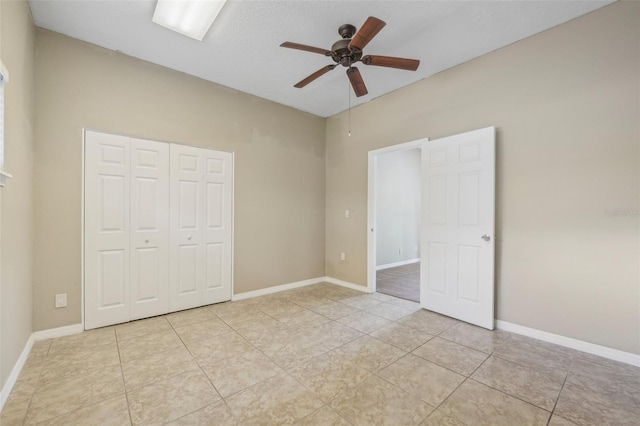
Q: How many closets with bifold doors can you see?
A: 1